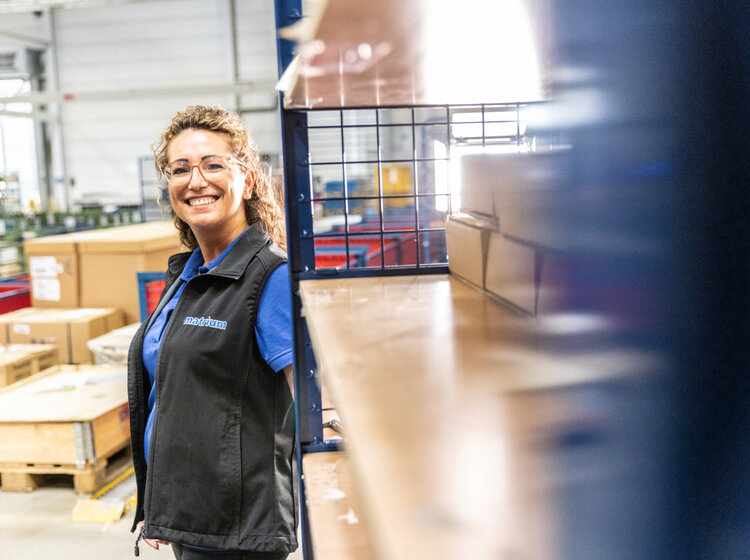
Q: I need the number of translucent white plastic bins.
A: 1